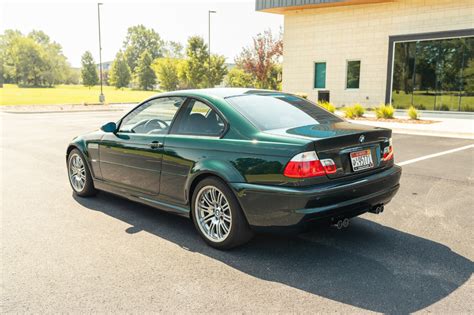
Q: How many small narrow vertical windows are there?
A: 2